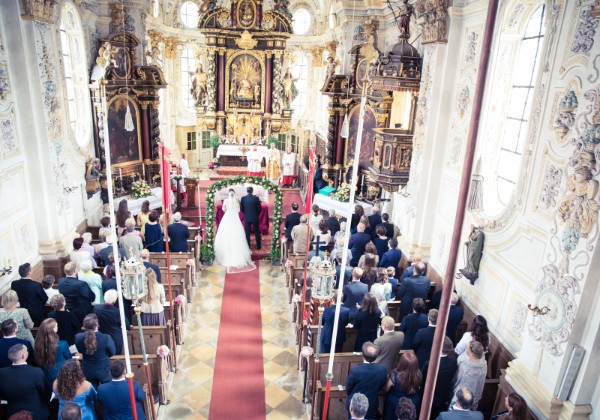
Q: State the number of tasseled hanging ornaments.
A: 3